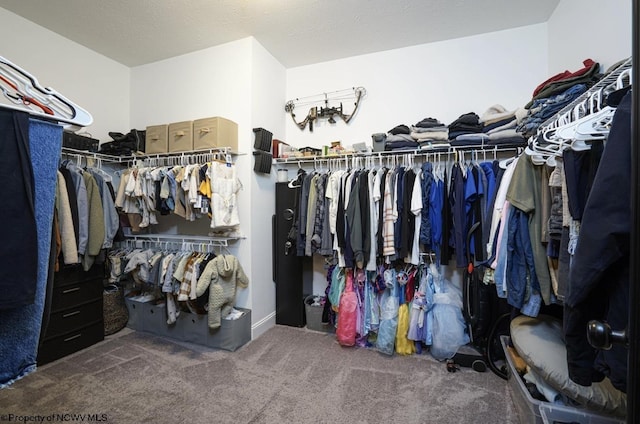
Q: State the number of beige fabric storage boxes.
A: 3